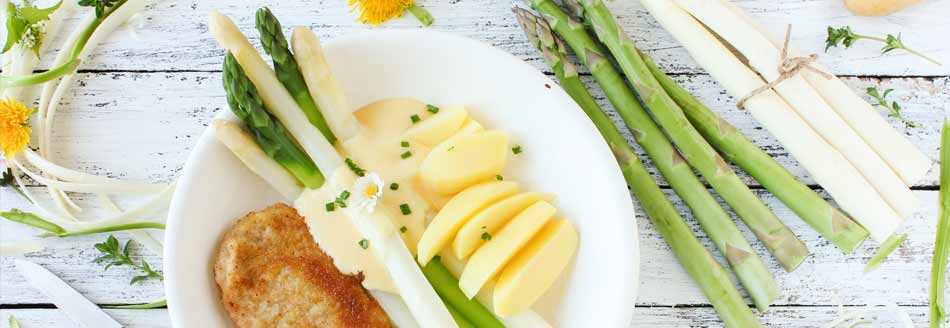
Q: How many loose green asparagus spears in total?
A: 4